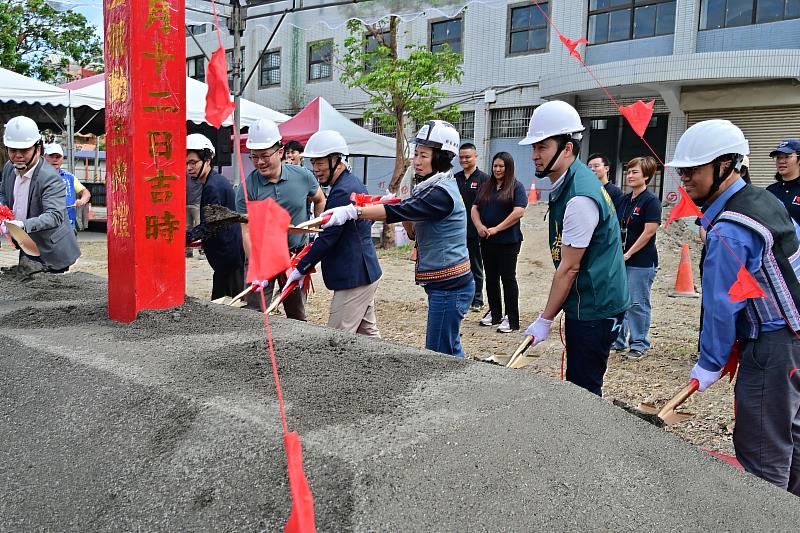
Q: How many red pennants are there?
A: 7